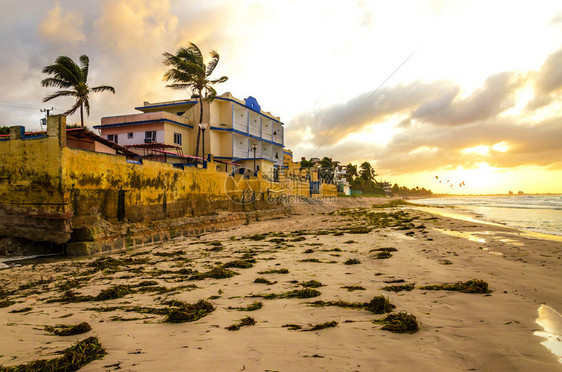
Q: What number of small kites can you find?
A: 6